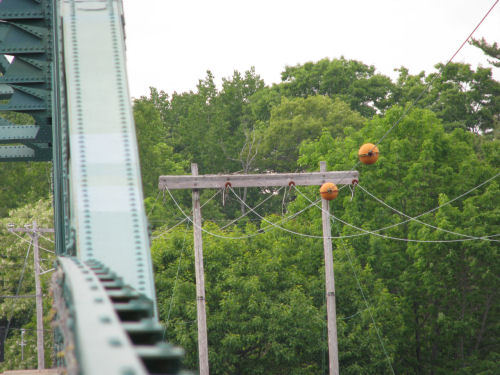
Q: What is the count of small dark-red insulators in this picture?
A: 3